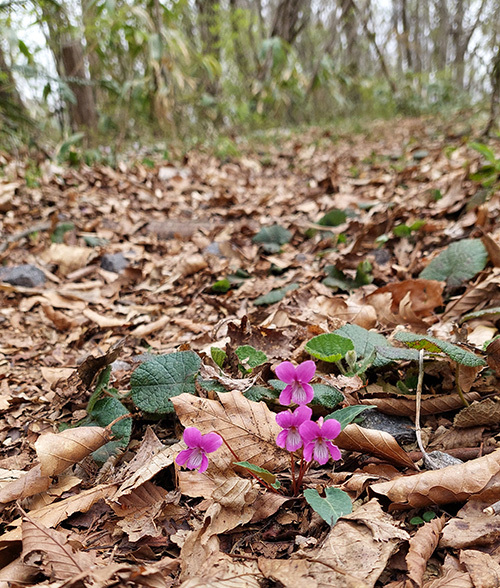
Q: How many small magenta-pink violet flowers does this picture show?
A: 4